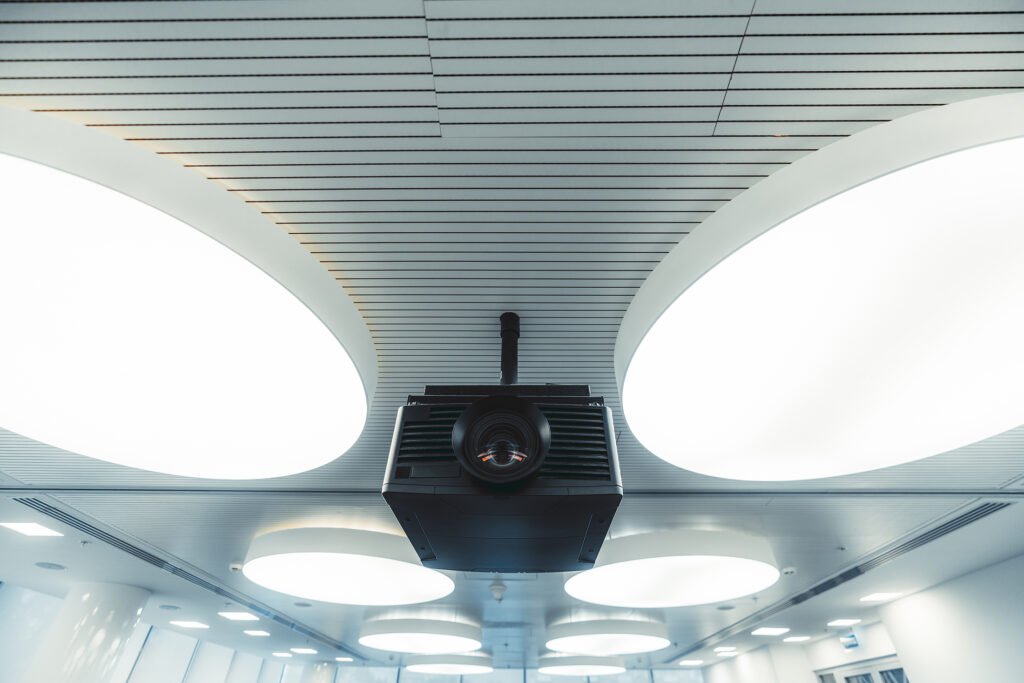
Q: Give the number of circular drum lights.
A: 8